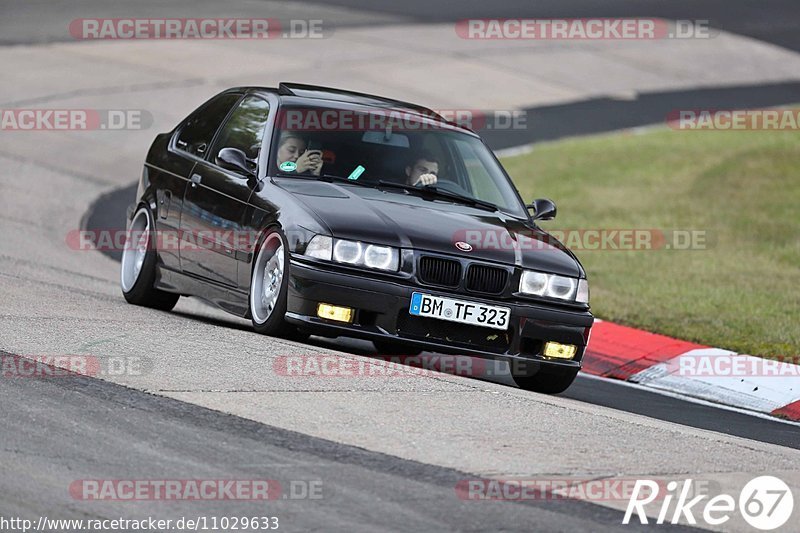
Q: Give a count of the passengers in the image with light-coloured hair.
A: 1